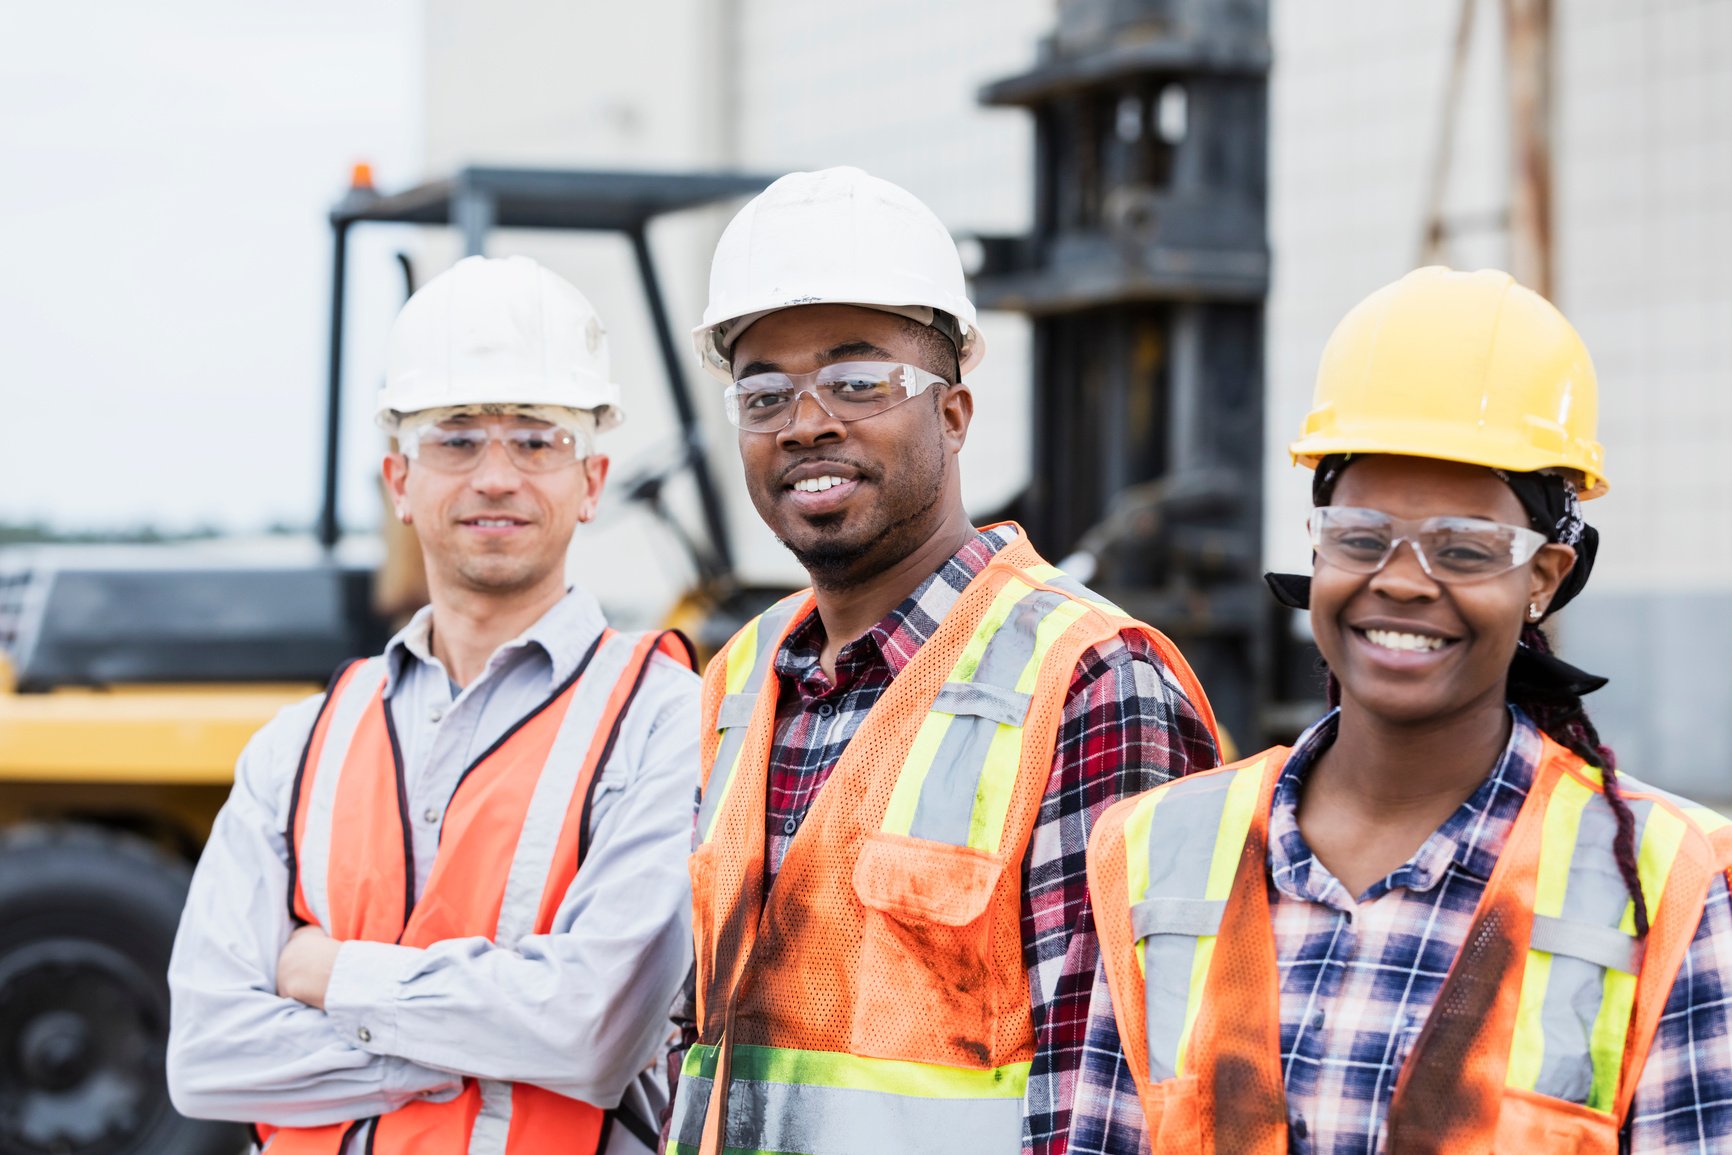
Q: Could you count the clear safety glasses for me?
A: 3